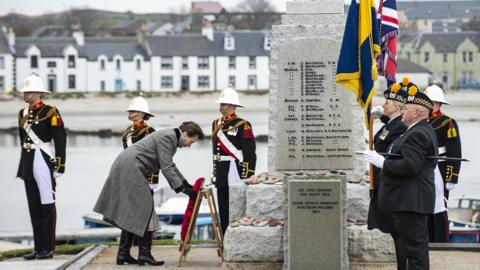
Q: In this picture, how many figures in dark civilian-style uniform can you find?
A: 2